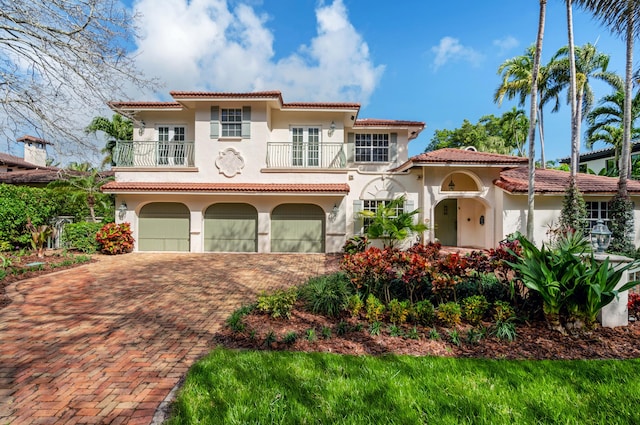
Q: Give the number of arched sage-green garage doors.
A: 3